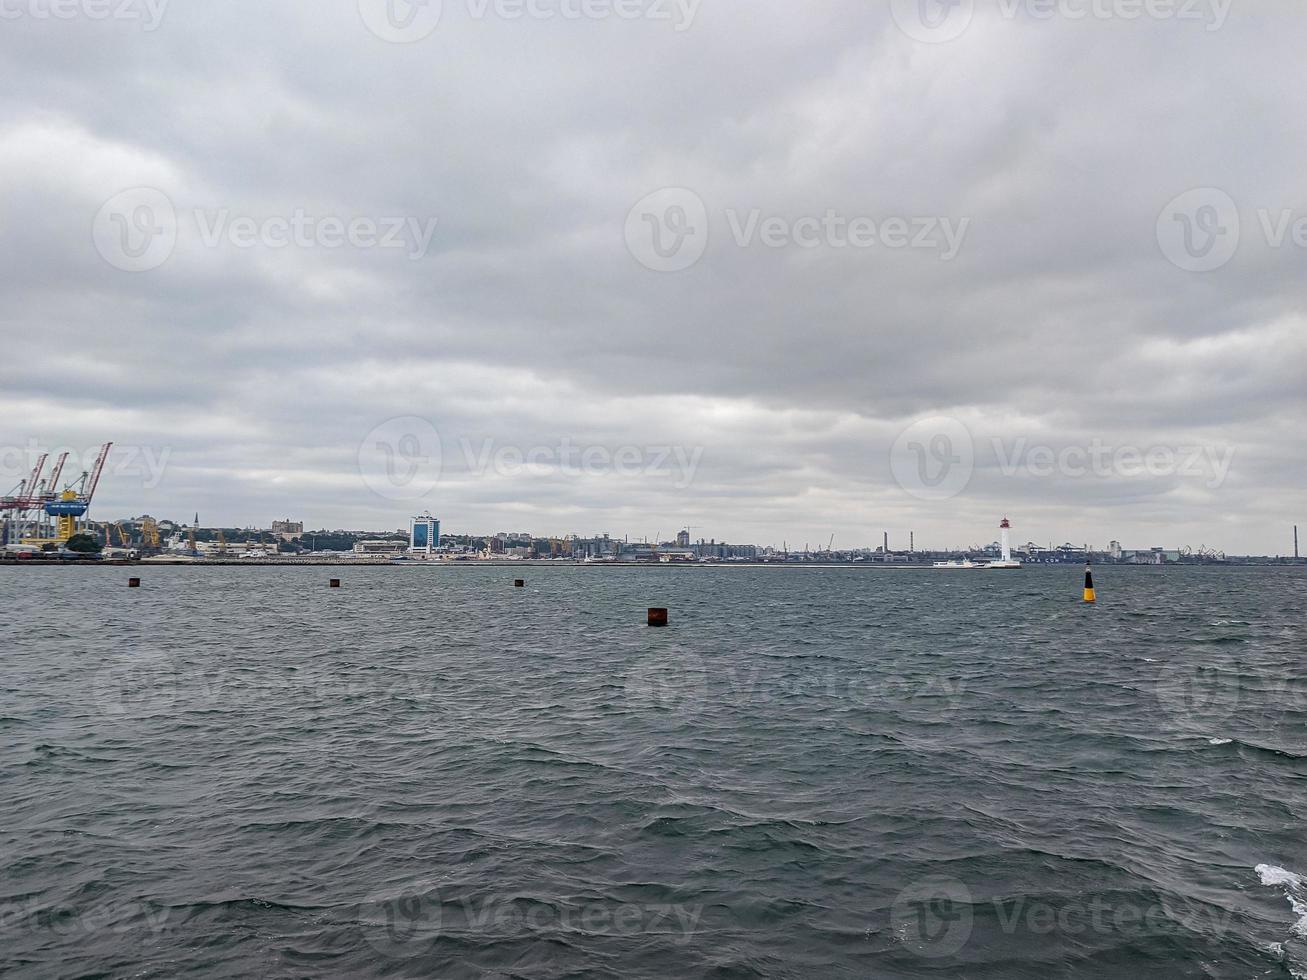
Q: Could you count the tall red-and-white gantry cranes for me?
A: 3